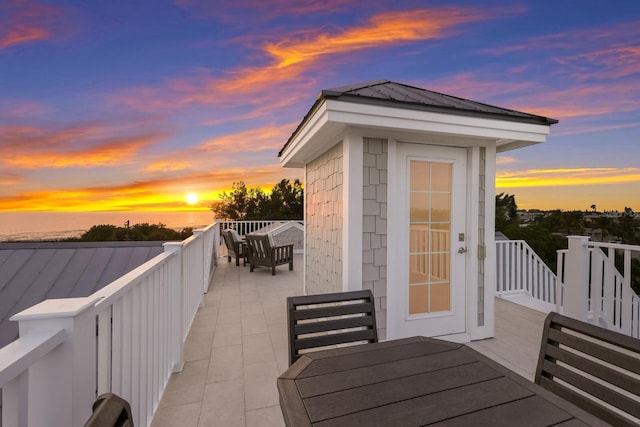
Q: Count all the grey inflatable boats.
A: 0